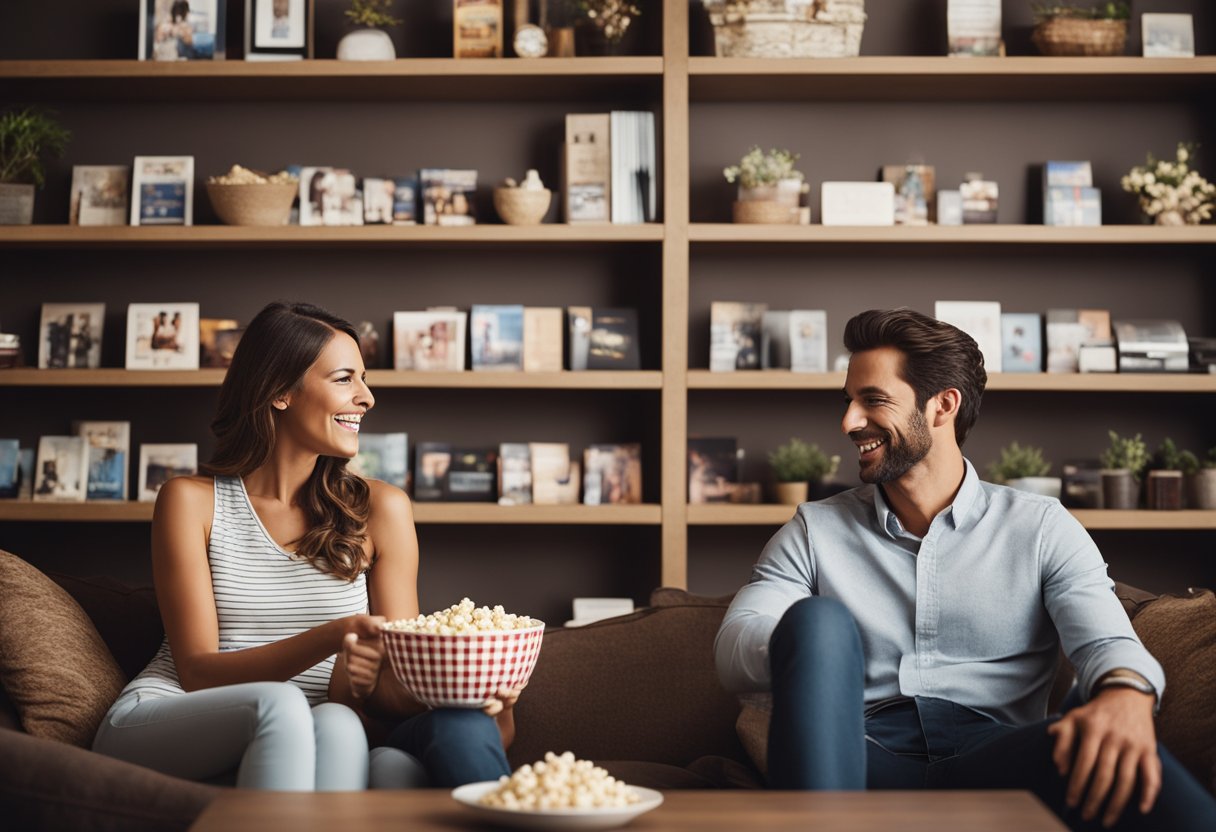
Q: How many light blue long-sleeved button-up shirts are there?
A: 1